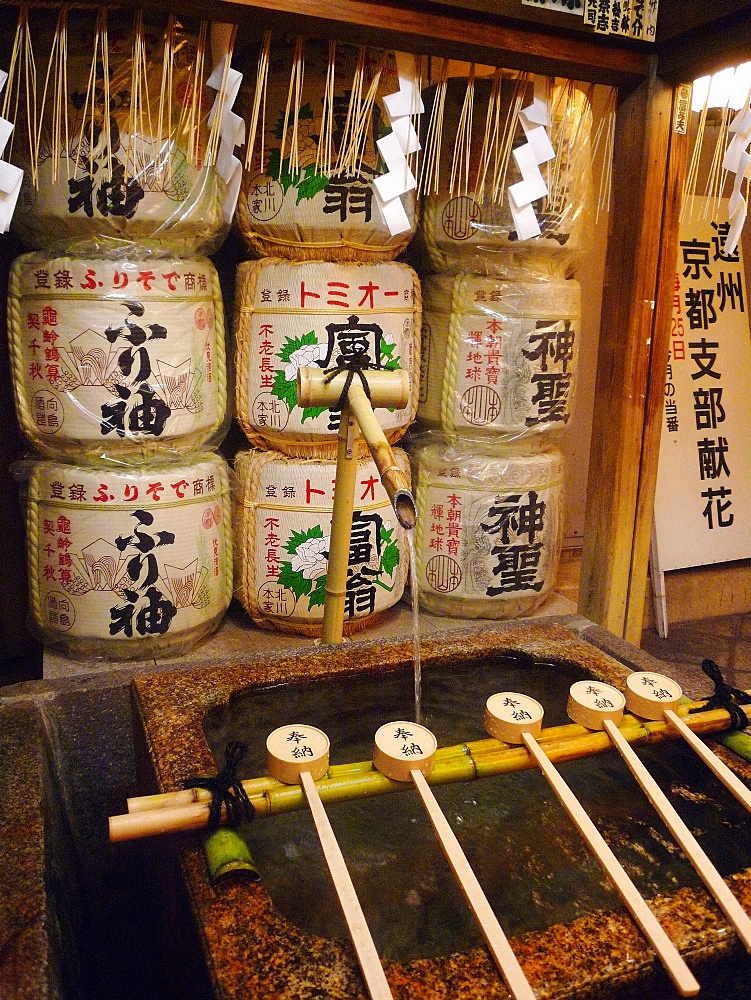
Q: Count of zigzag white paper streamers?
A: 5